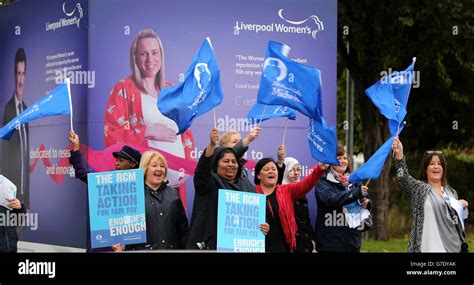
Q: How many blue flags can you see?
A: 7